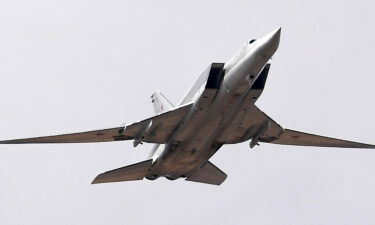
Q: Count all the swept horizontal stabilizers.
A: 2